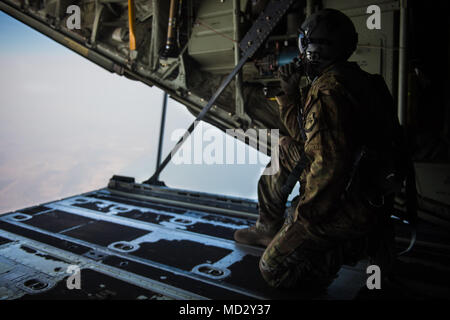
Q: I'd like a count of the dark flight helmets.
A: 1